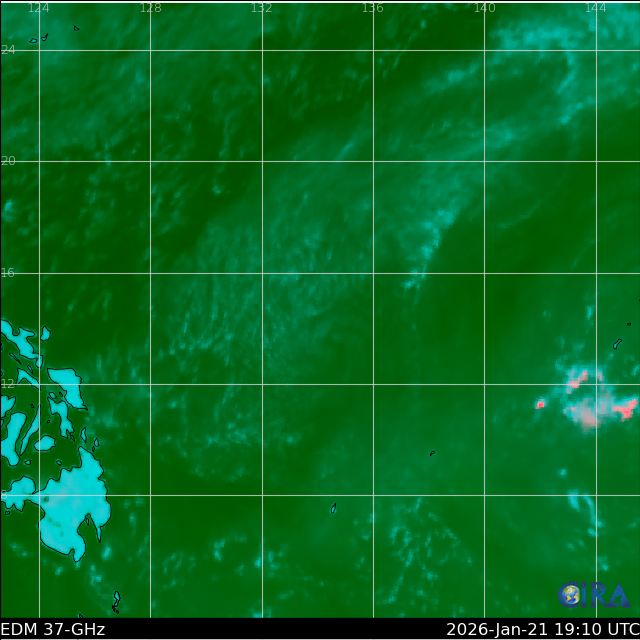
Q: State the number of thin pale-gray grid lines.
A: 11